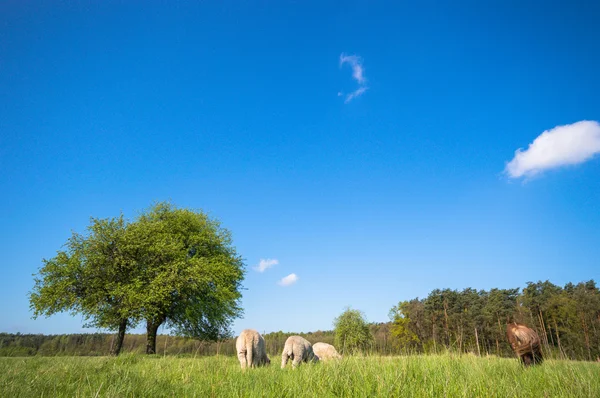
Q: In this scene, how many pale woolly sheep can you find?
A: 3